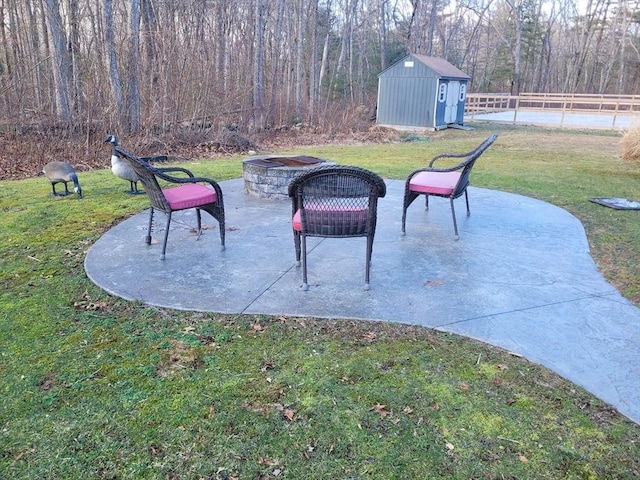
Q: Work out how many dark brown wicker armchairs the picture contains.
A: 3